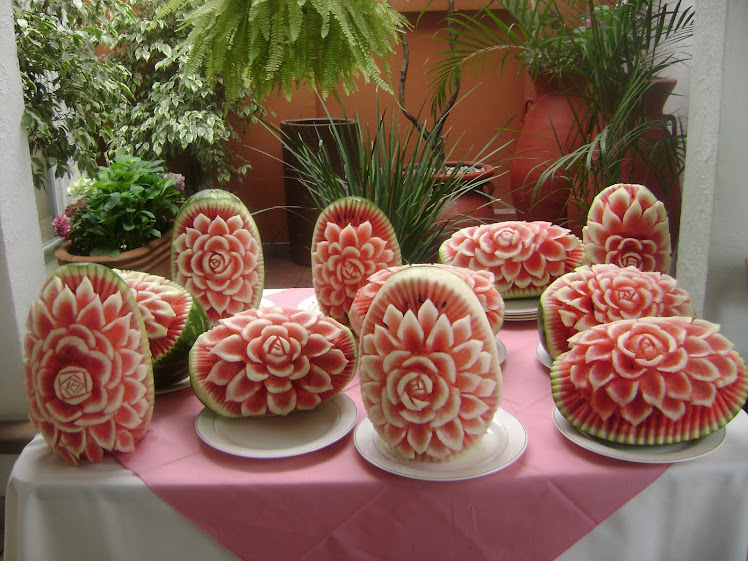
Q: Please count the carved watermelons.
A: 11